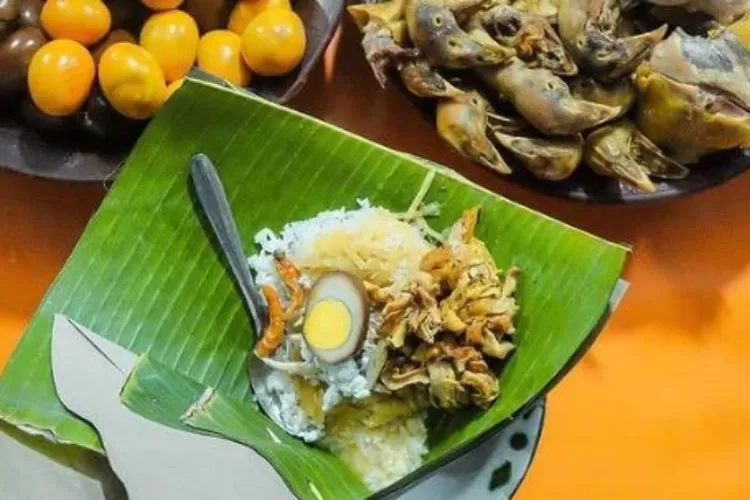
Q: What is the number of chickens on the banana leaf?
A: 0